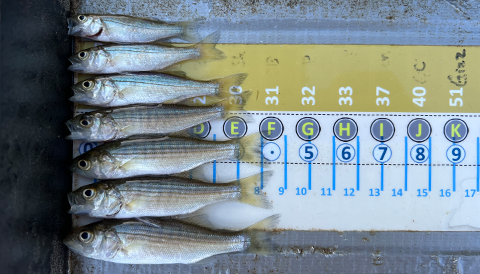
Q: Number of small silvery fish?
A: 7